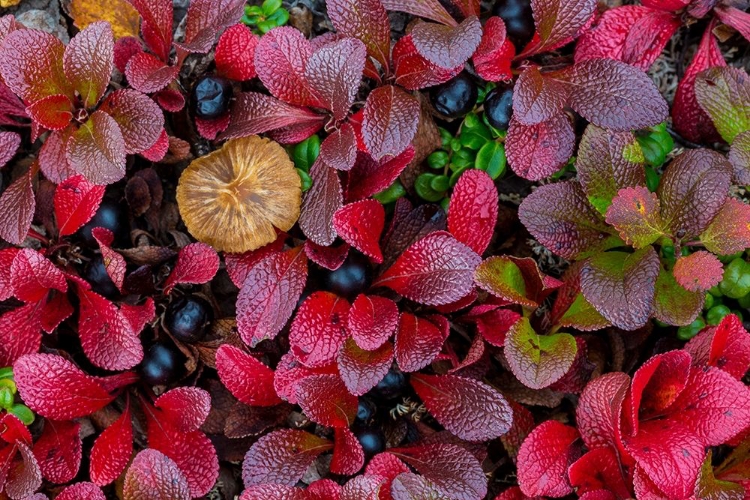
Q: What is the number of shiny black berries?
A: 12